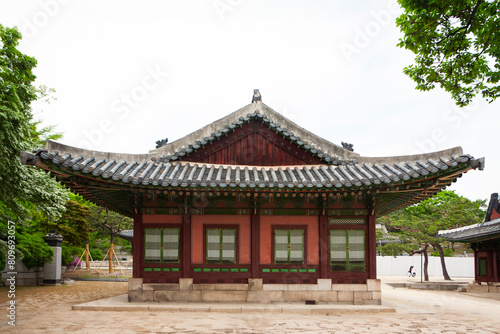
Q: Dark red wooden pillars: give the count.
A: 5